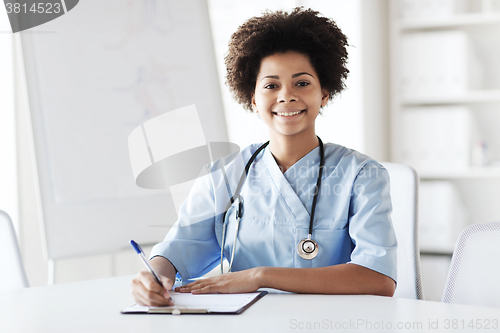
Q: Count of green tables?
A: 0